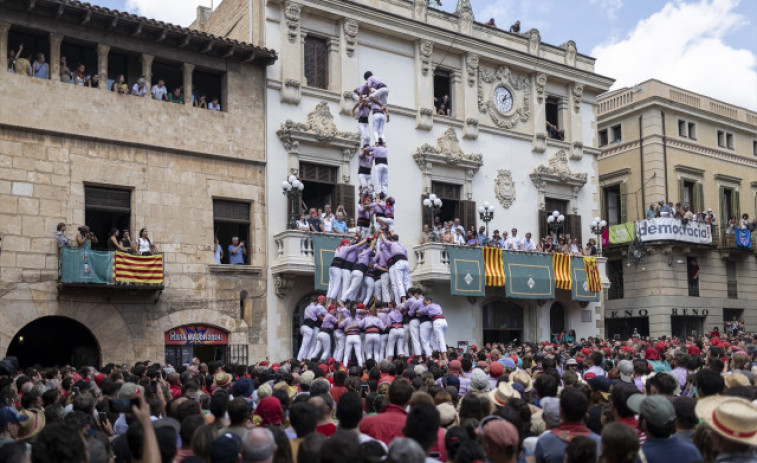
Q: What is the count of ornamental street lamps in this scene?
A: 5